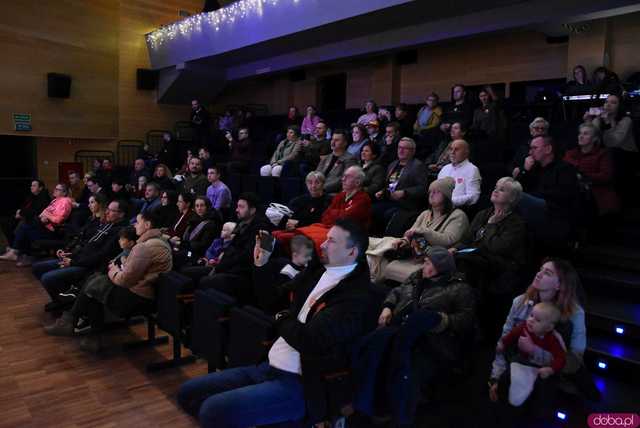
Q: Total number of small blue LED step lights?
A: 3